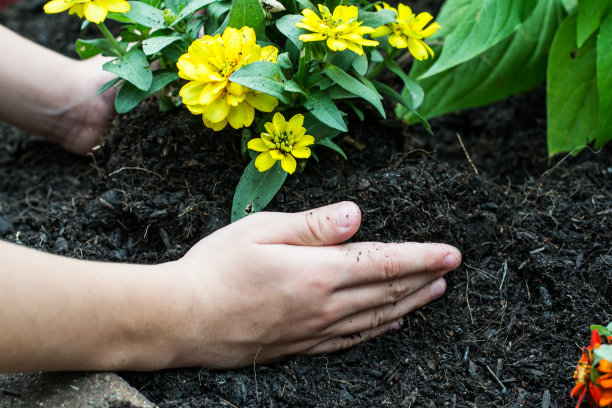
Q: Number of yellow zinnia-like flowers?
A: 5